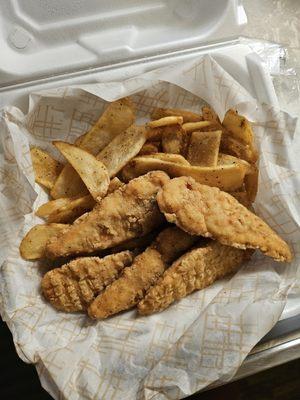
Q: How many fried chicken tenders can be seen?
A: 5